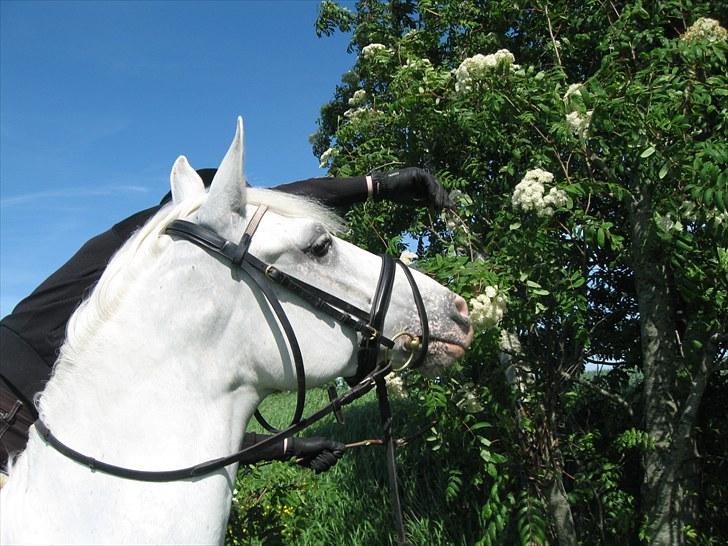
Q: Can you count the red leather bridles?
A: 0